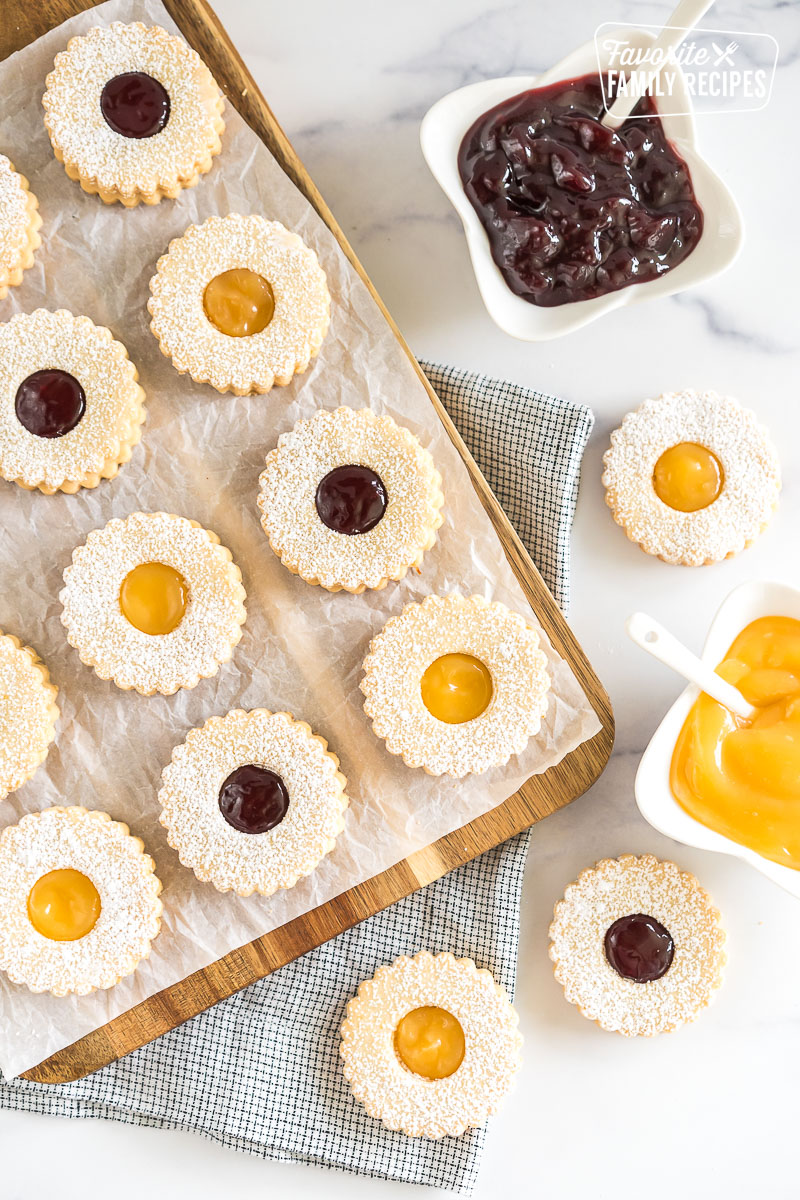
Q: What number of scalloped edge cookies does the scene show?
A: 13